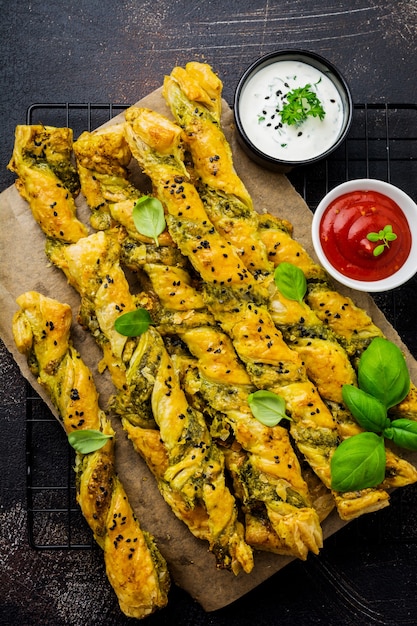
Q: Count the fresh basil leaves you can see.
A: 9